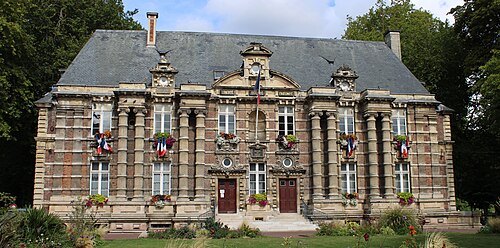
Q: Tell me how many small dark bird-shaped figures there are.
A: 2